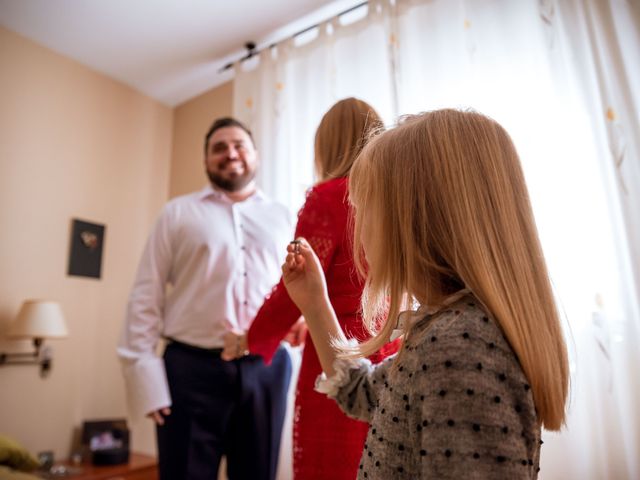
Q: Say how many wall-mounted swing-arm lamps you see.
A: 1